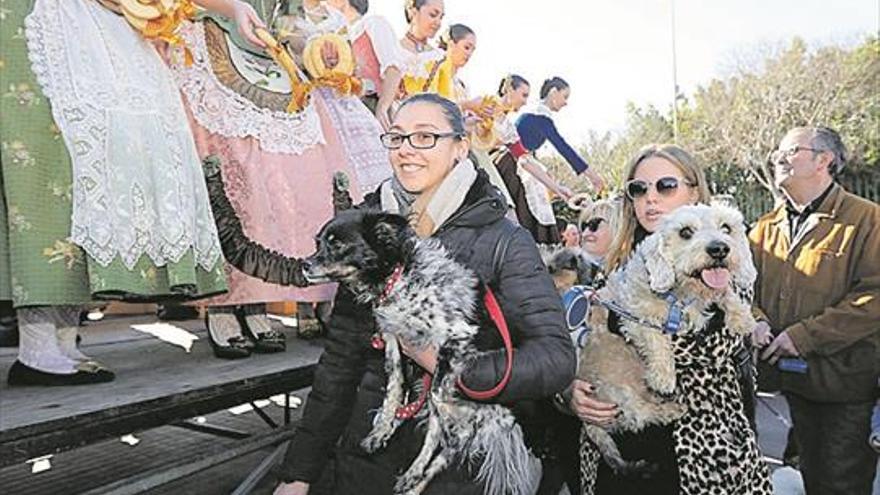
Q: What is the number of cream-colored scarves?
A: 1